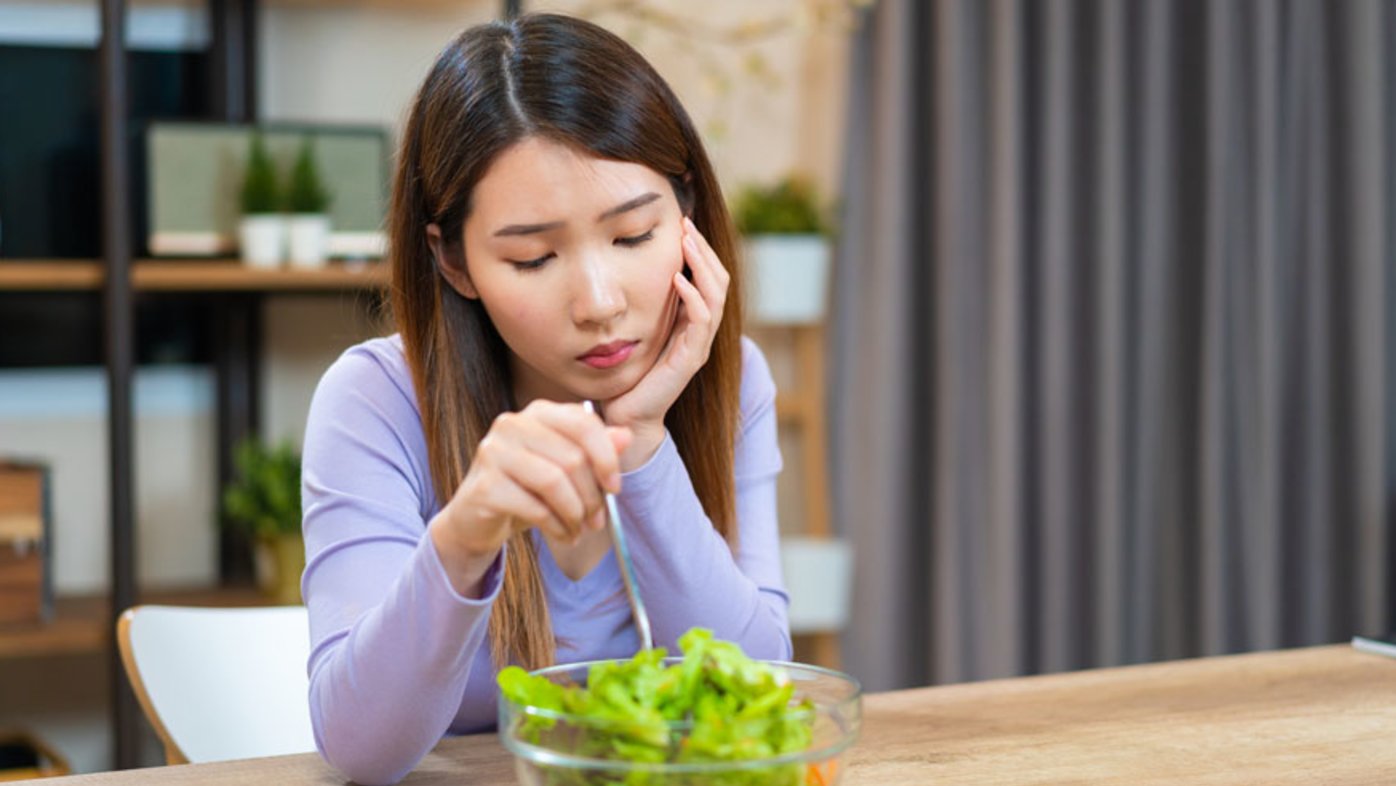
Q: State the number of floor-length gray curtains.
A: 1